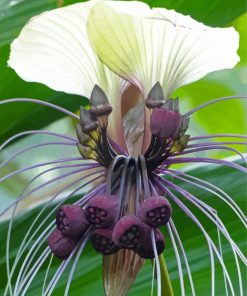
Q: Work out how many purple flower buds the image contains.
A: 8